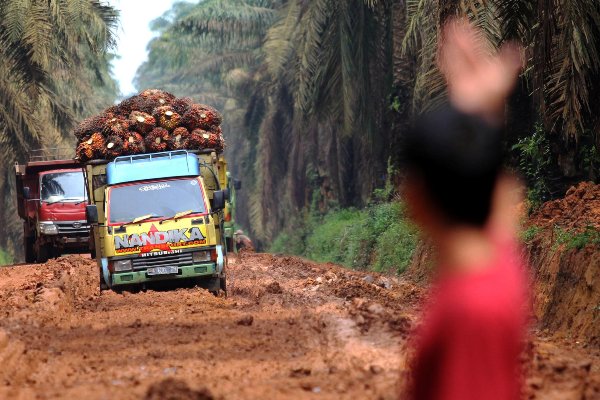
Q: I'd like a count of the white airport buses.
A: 0